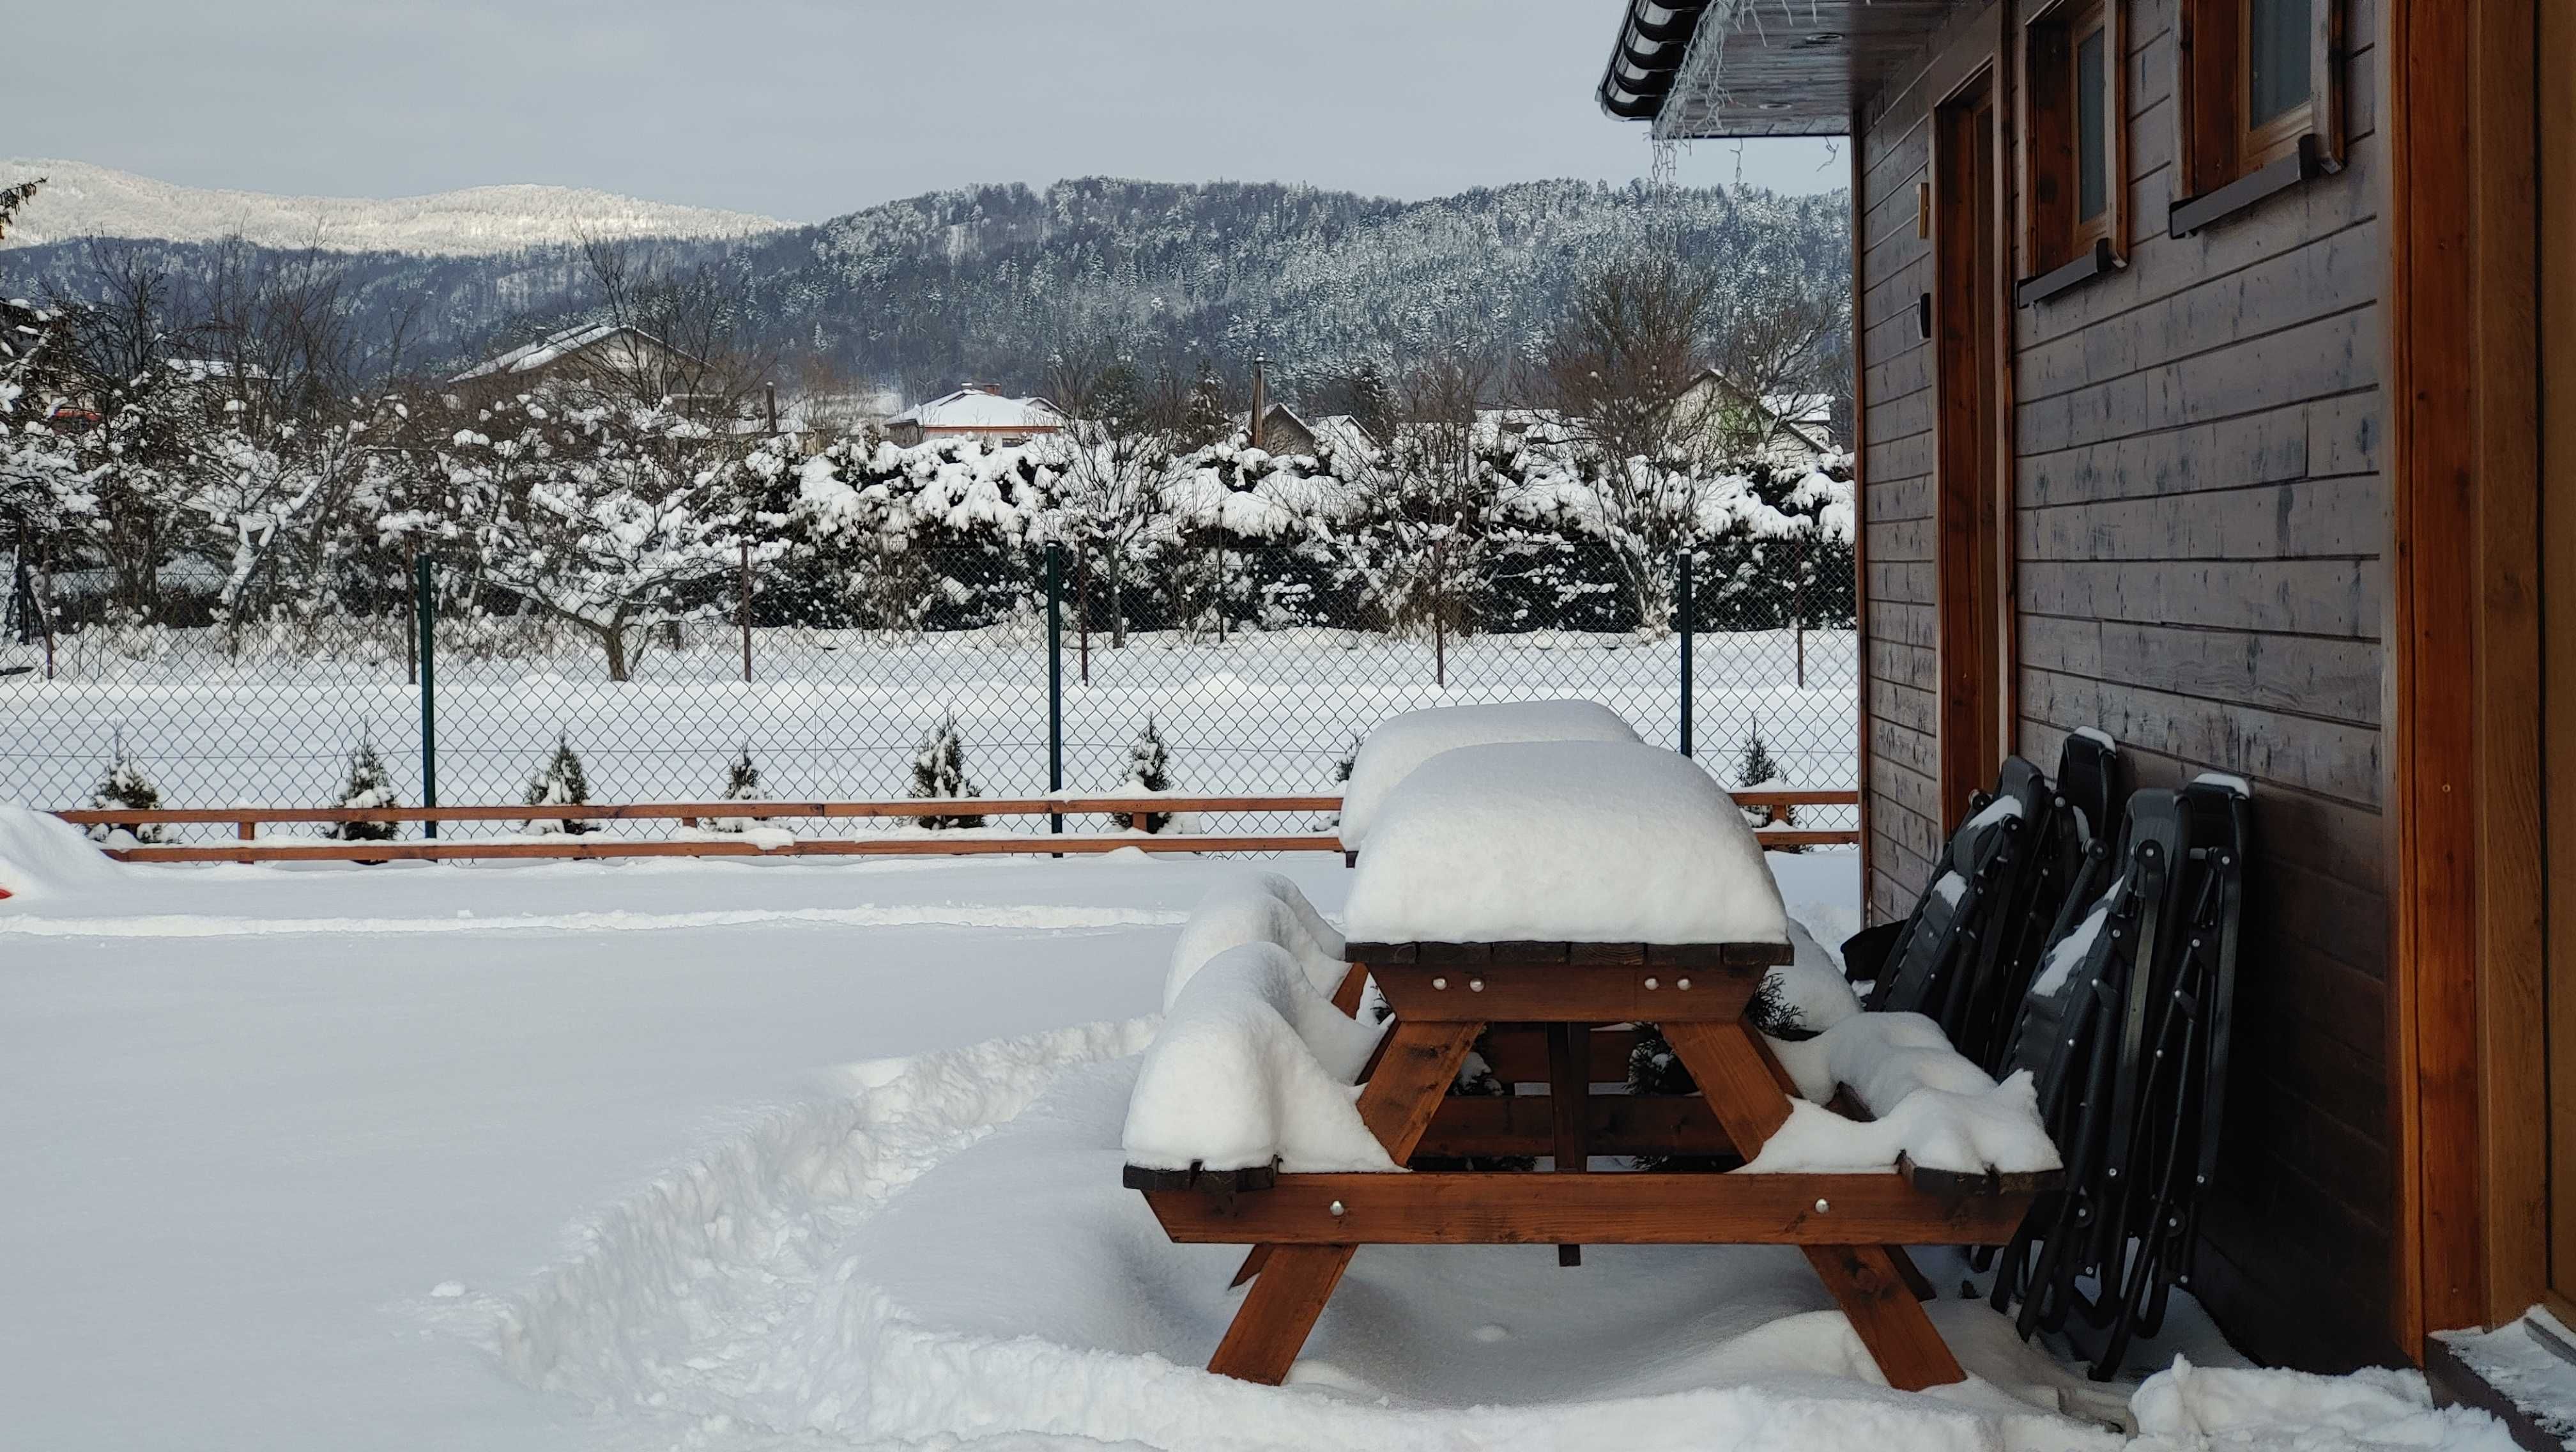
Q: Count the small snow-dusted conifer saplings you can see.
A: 8